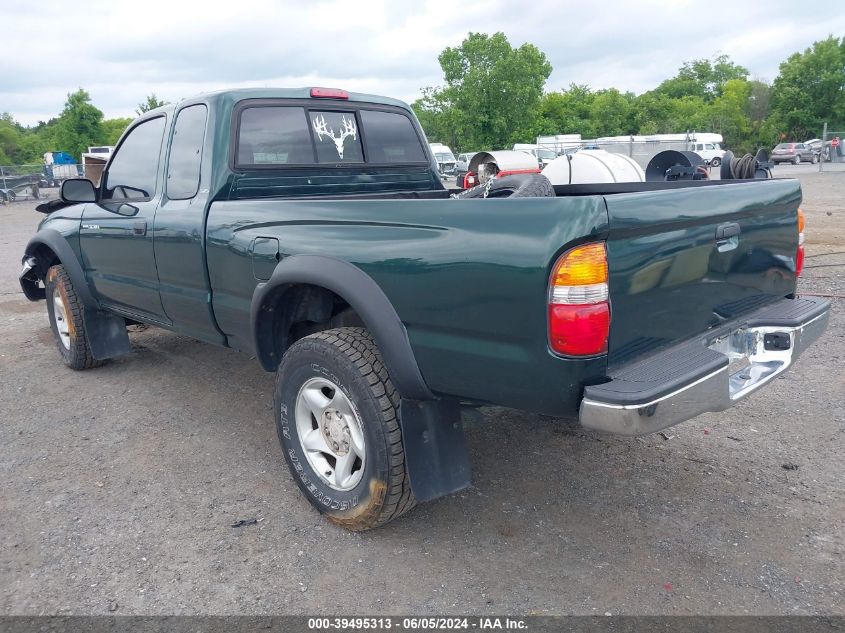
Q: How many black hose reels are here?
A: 2